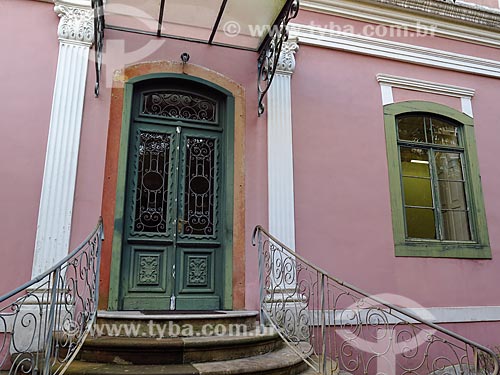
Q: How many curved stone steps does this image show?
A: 3